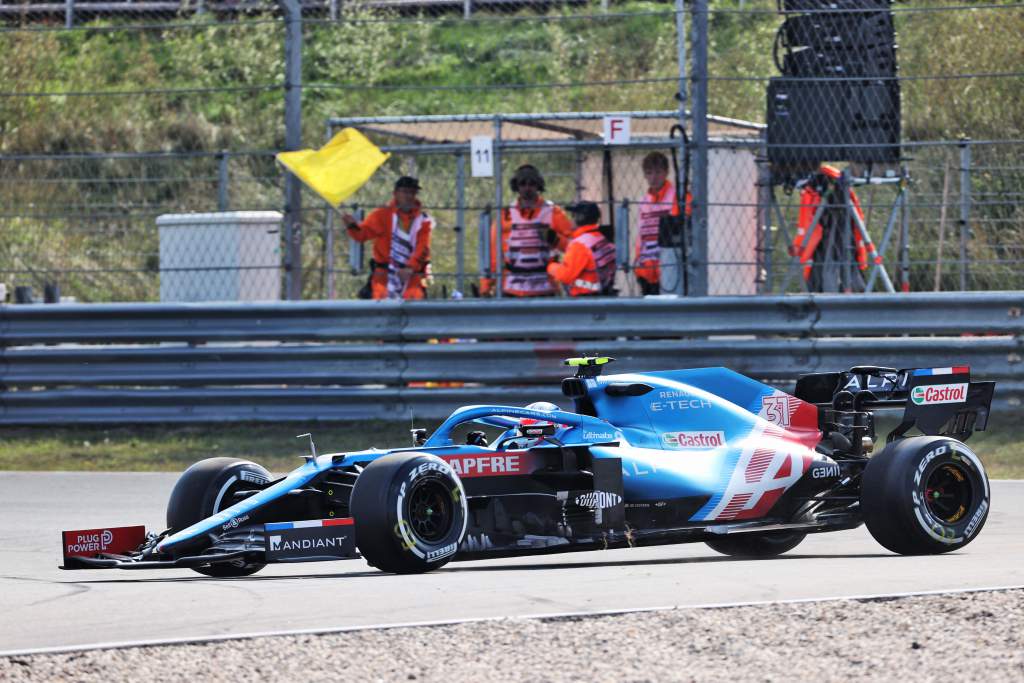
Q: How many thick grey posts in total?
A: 2